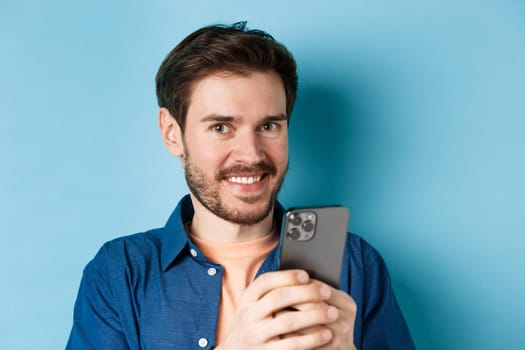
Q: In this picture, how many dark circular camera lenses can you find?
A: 3